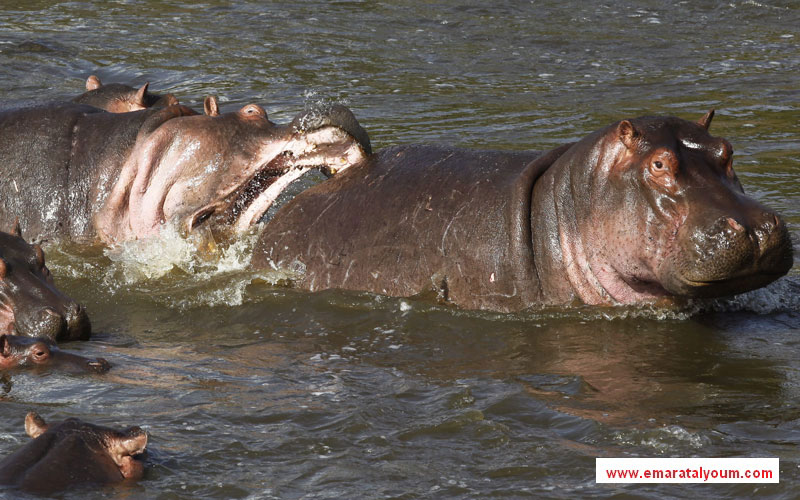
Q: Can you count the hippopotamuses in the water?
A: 6